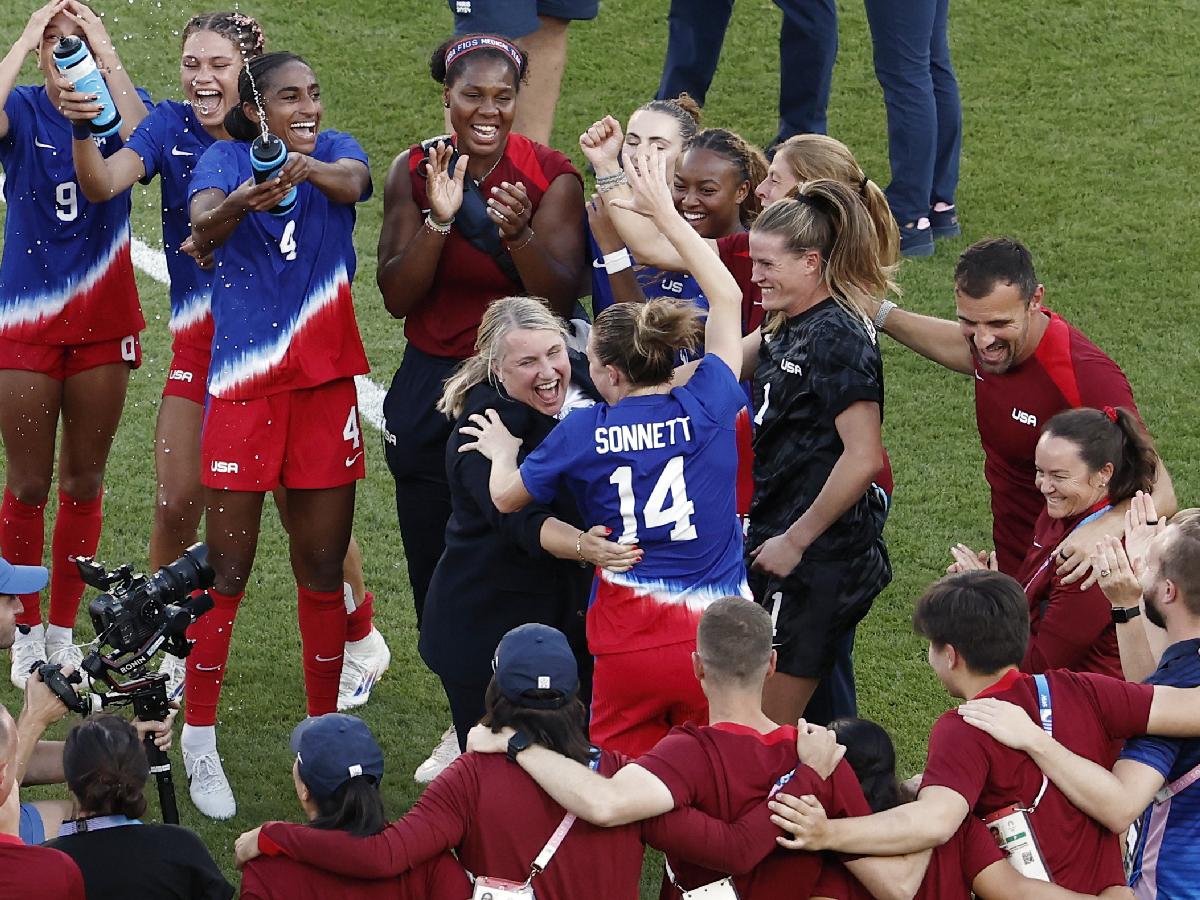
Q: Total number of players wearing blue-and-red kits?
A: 6